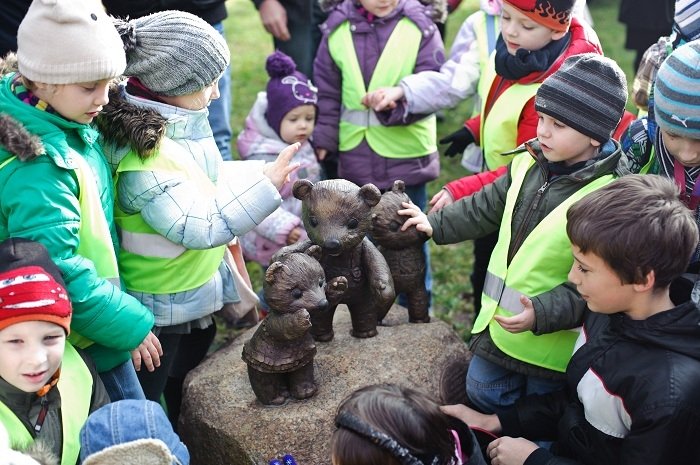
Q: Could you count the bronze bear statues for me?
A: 3